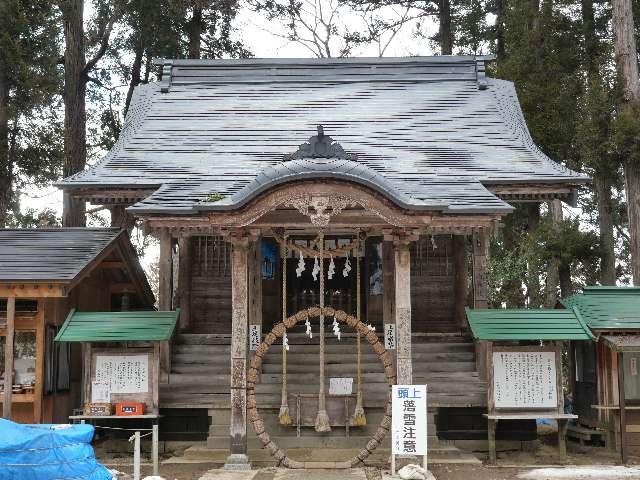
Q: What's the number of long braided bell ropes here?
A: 3